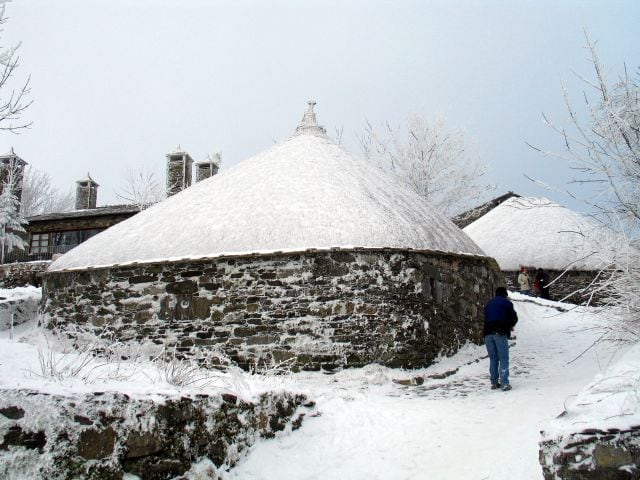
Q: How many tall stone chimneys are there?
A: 4